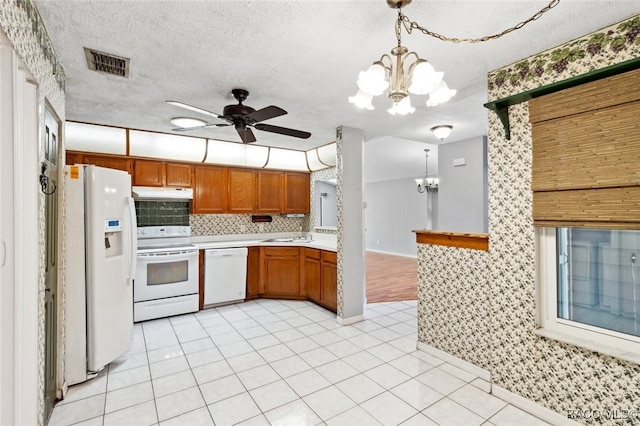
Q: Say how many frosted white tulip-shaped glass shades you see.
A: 5